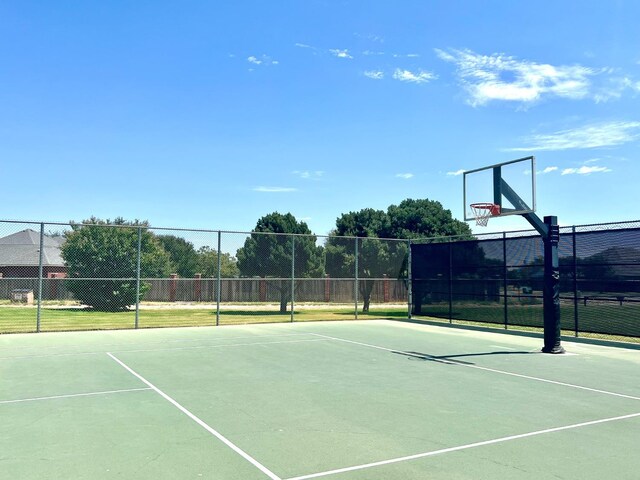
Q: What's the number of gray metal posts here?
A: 6